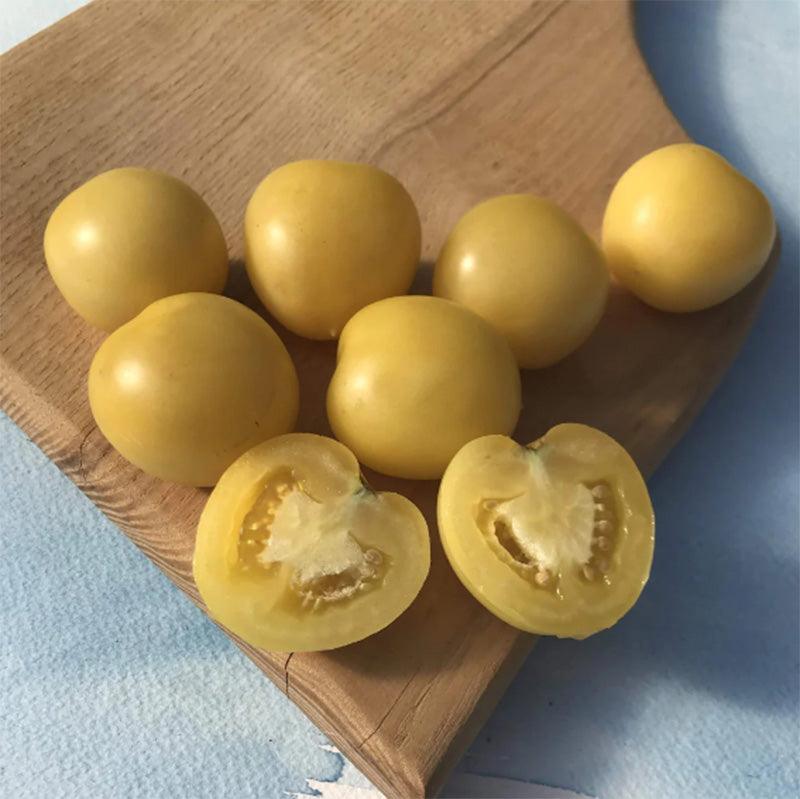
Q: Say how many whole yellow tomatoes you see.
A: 6